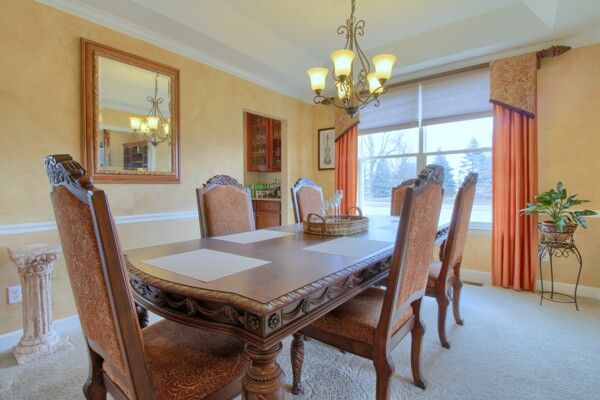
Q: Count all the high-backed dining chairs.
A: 6